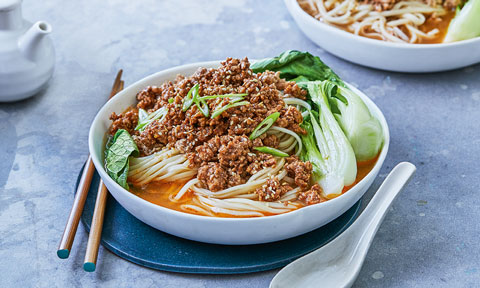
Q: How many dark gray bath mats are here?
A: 0